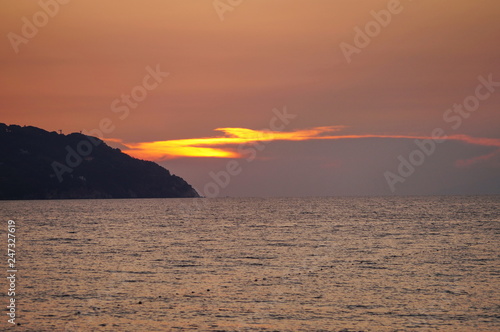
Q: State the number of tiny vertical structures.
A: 2